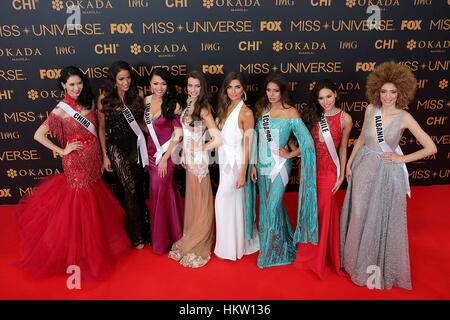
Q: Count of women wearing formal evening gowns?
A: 8